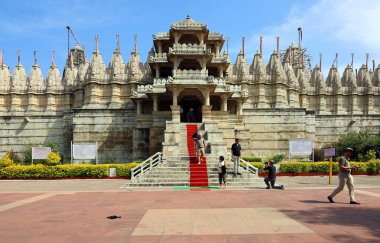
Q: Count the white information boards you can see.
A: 3